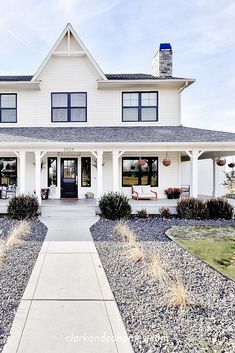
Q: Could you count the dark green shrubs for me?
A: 4